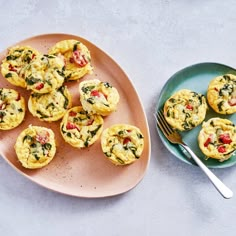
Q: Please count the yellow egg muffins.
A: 12